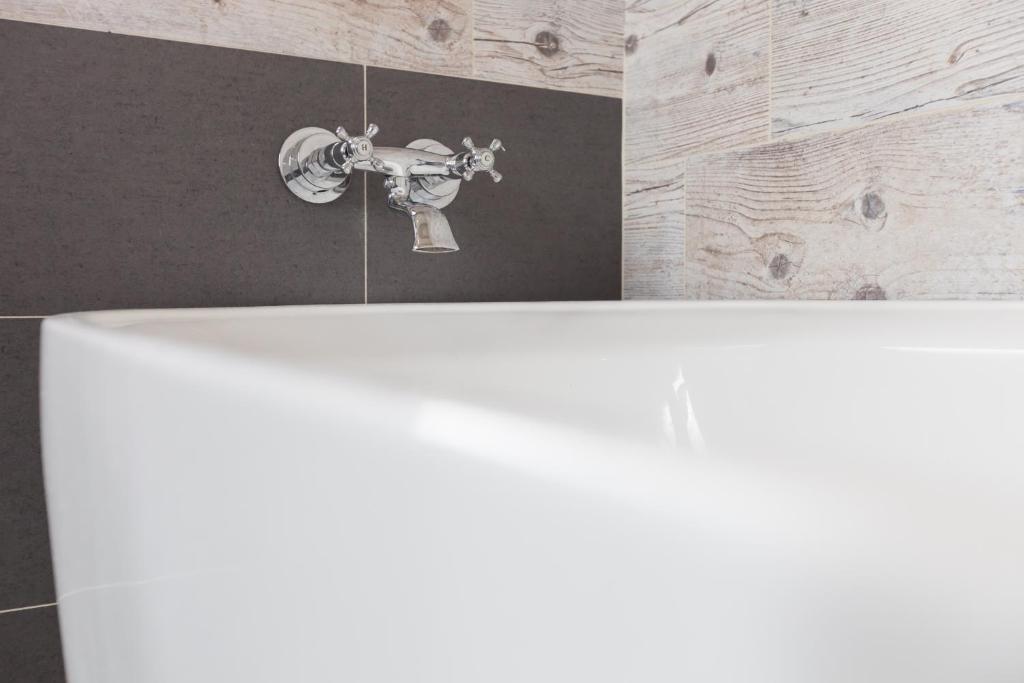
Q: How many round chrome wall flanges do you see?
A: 2